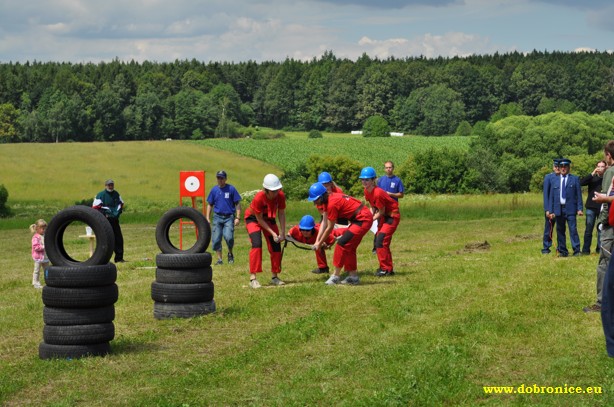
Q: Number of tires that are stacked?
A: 11